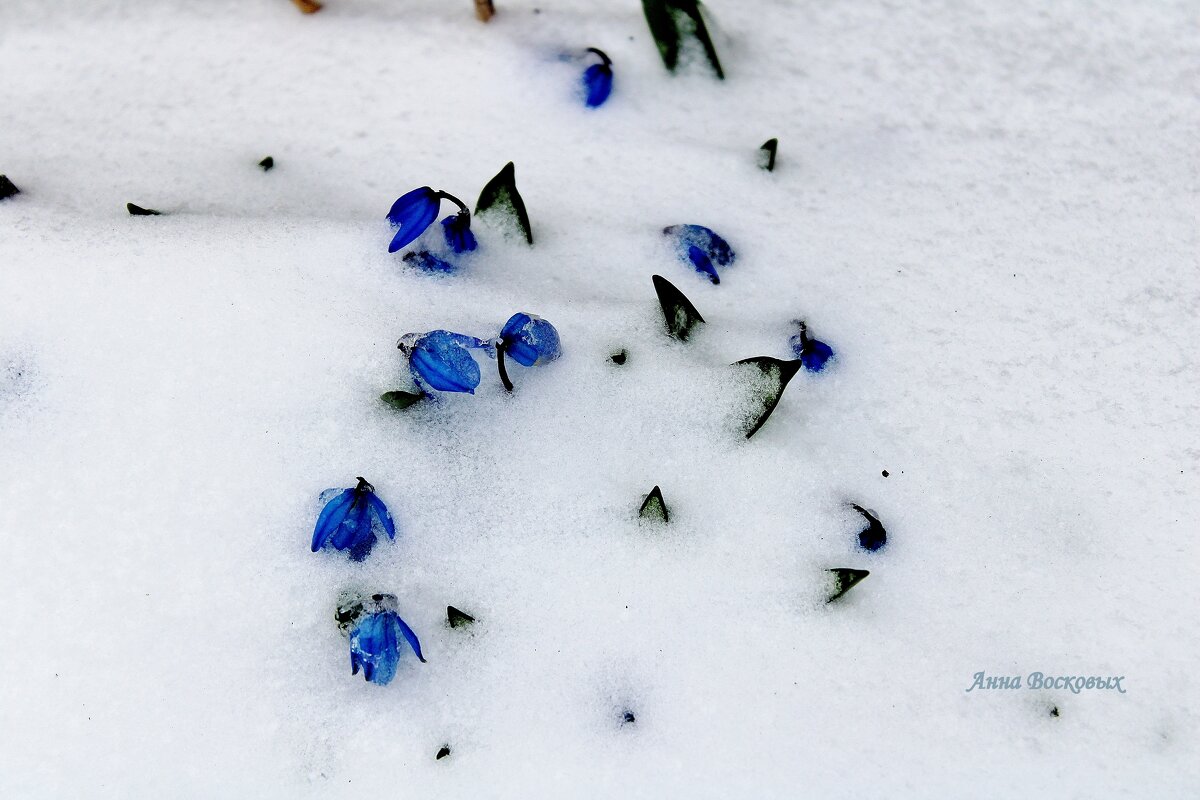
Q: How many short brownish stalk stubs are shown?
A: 2